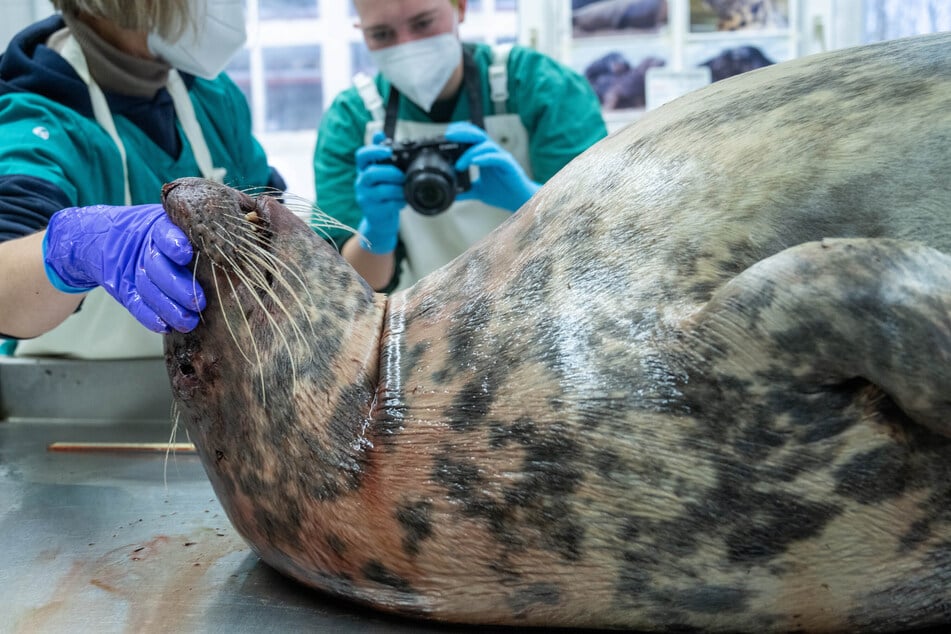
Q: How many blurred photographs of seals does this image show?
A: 4